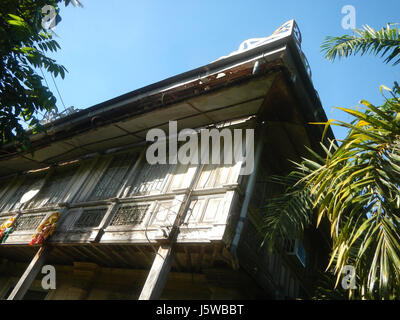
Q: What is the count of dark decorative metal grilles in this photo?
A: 3